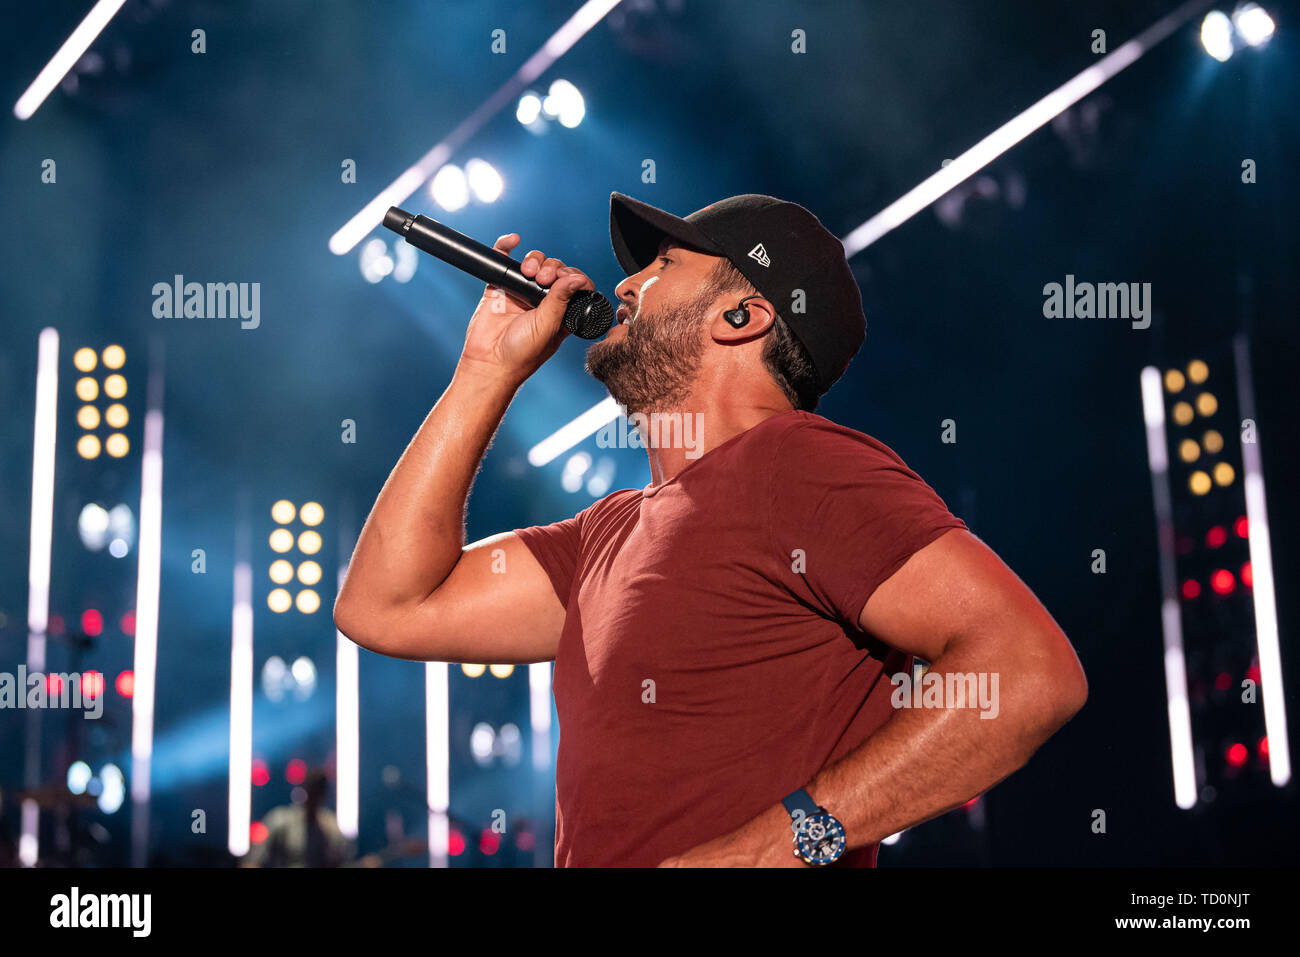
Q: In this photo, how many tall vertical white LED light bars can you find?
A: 8